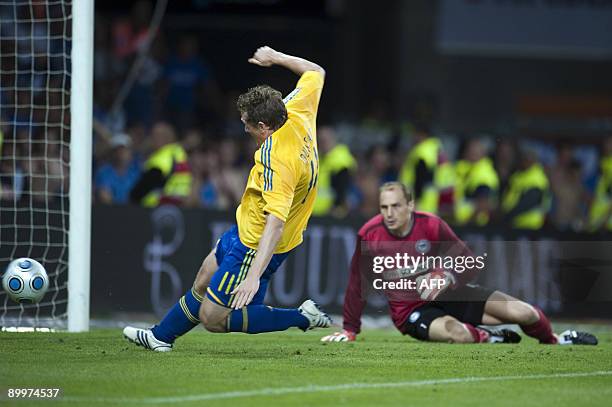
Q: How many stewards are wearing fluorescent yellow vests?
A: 6